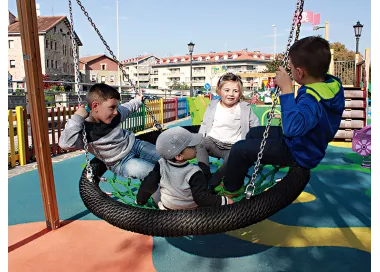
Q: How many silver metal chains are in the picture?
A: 4